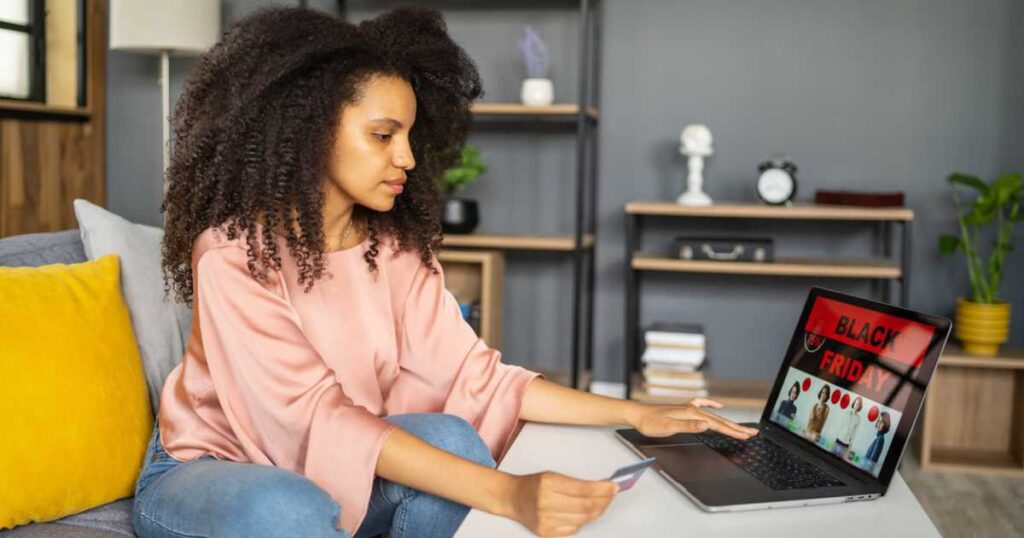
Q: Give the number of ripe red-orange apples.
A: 0